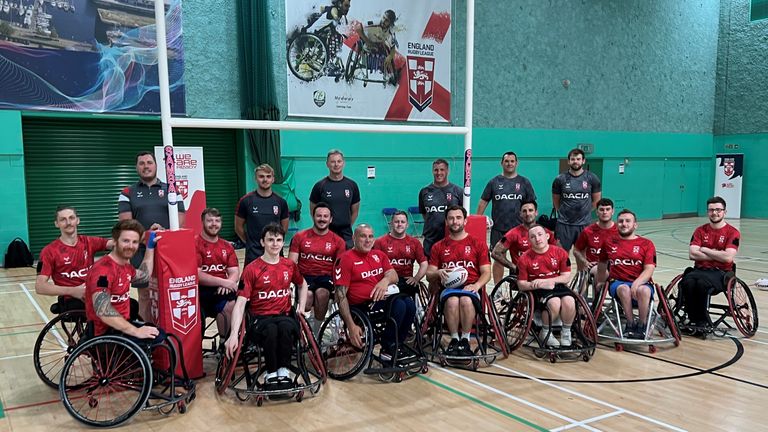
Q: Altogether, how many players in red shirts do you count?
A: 13